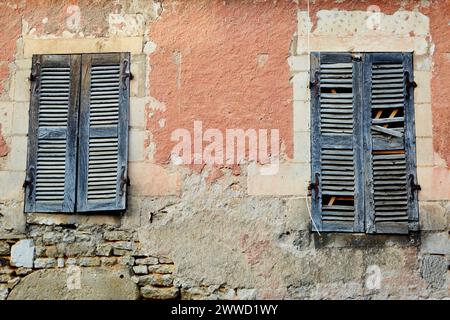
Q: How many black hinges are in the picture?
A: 8